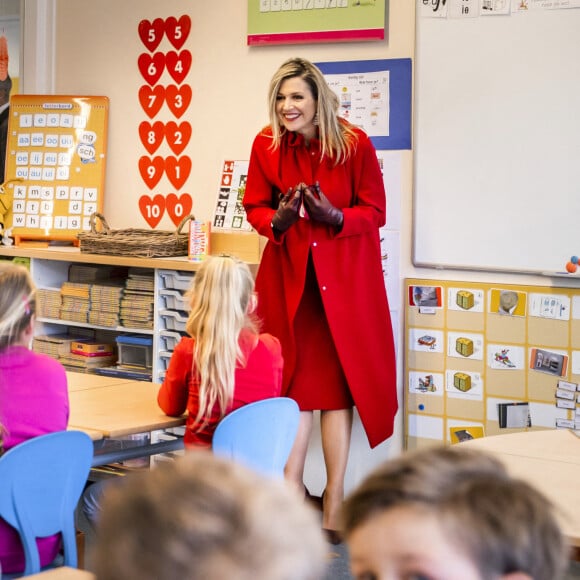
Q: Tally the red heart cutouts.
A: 12